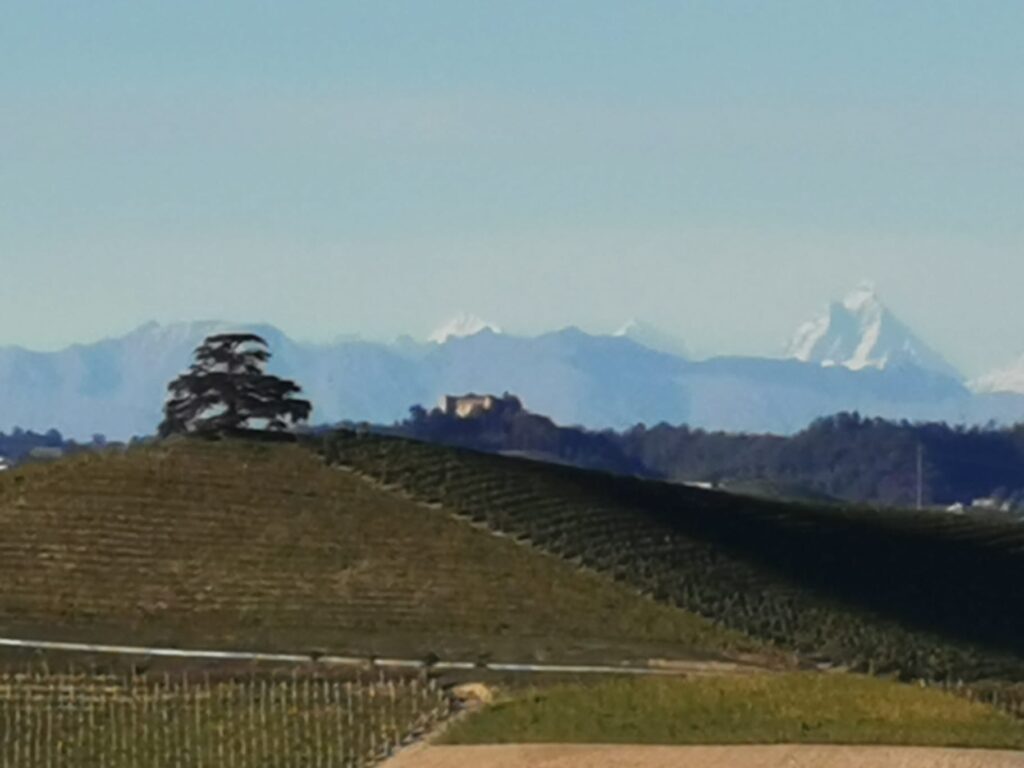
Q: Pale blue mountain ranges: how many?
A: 1